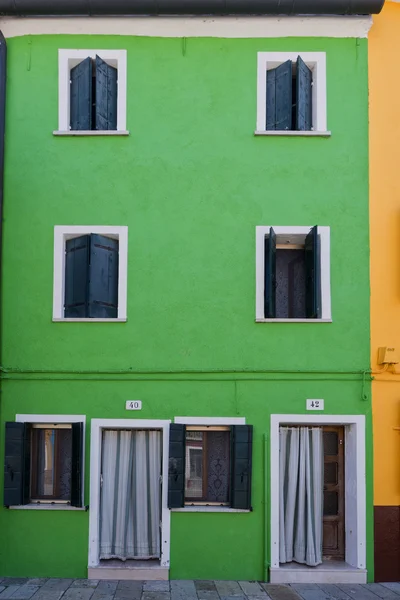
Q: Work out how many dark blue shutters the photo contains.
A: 12